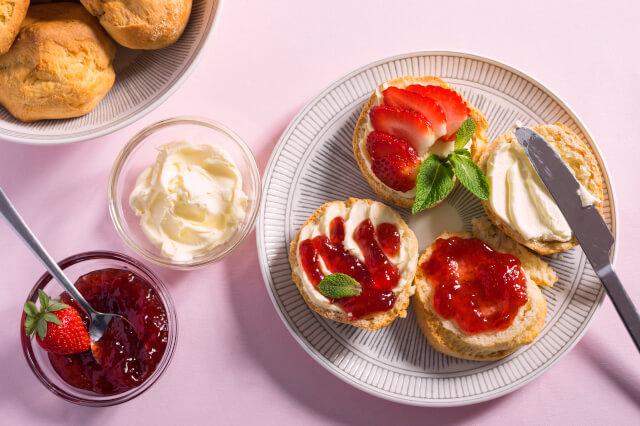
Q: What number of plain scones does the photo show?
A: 3